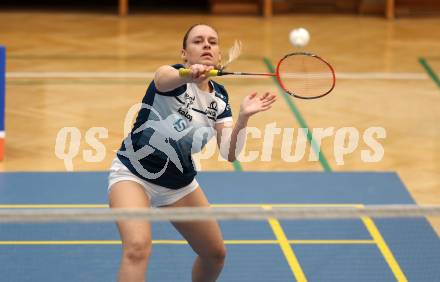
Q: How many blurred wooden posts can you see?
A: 3